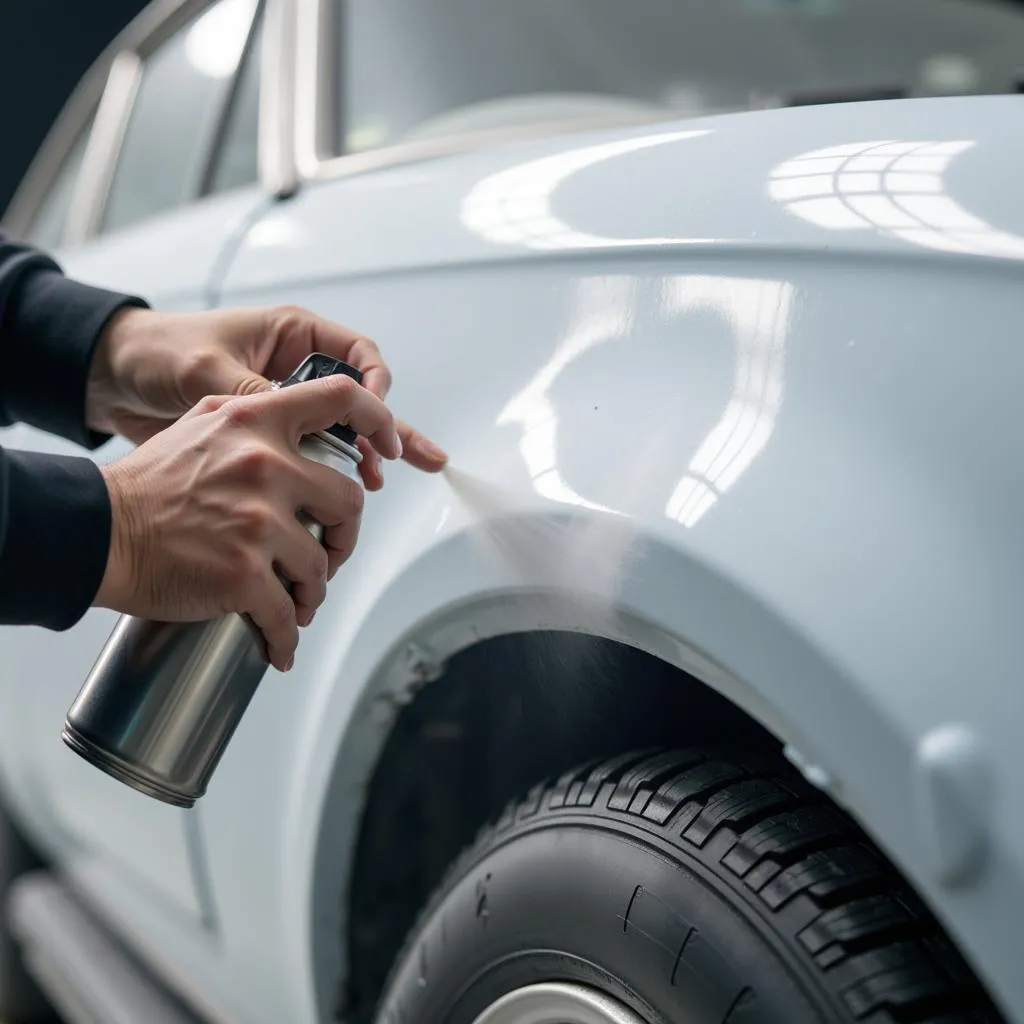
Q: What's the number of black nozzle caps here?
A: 1